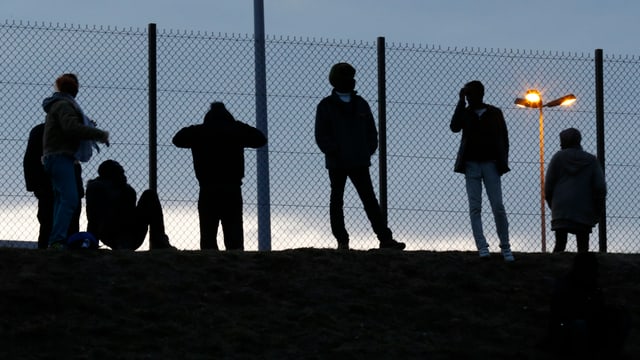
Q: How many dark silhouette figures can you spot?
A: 7